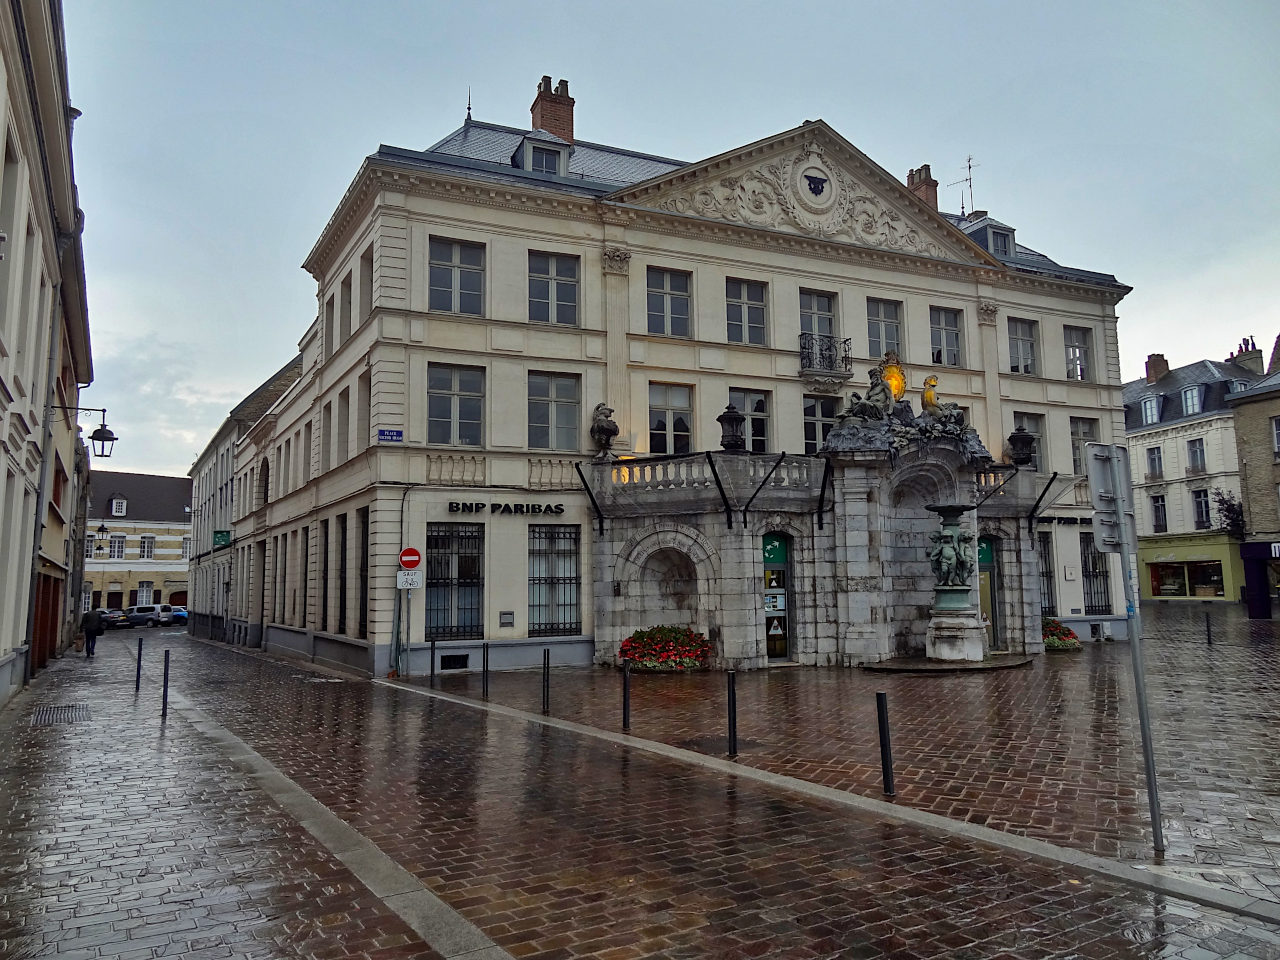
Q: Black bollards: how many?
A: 9